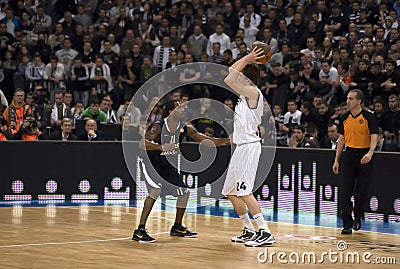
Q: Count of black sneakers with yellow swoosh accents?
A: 2